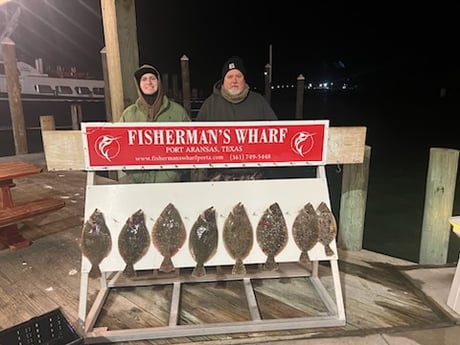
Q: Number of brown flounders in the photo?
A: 8